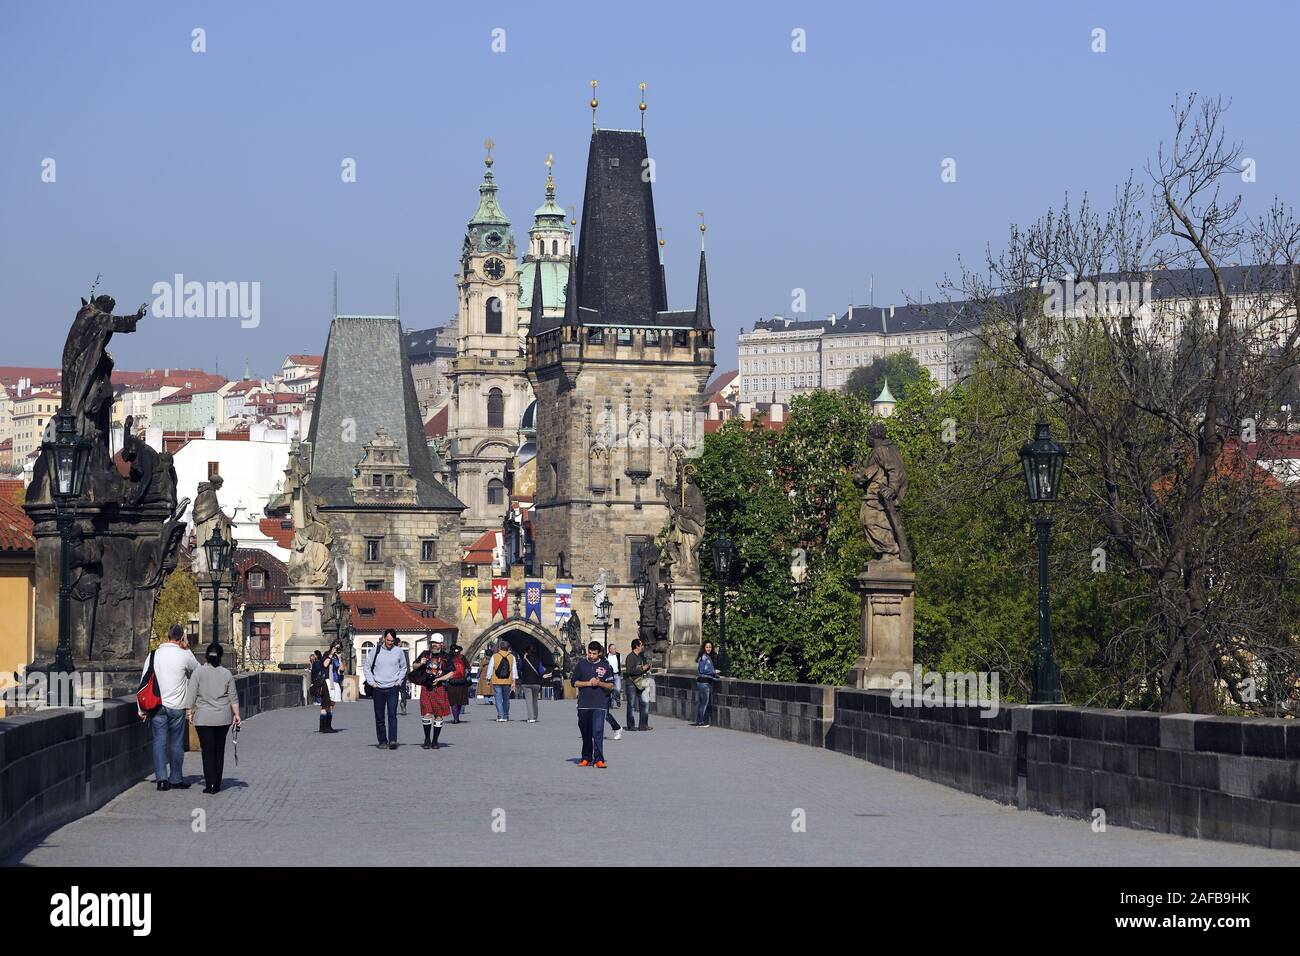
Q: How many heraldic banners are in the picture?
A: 4